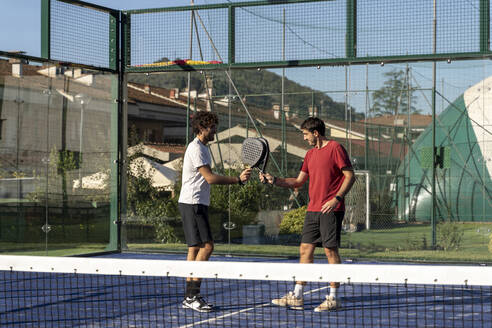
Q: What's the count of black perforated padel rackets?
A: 2